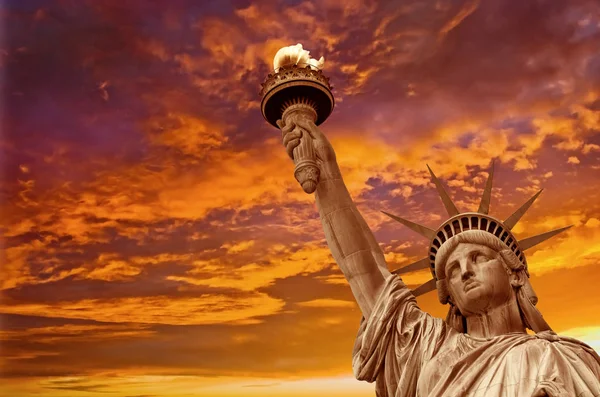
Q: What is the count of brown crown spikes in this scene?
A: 7